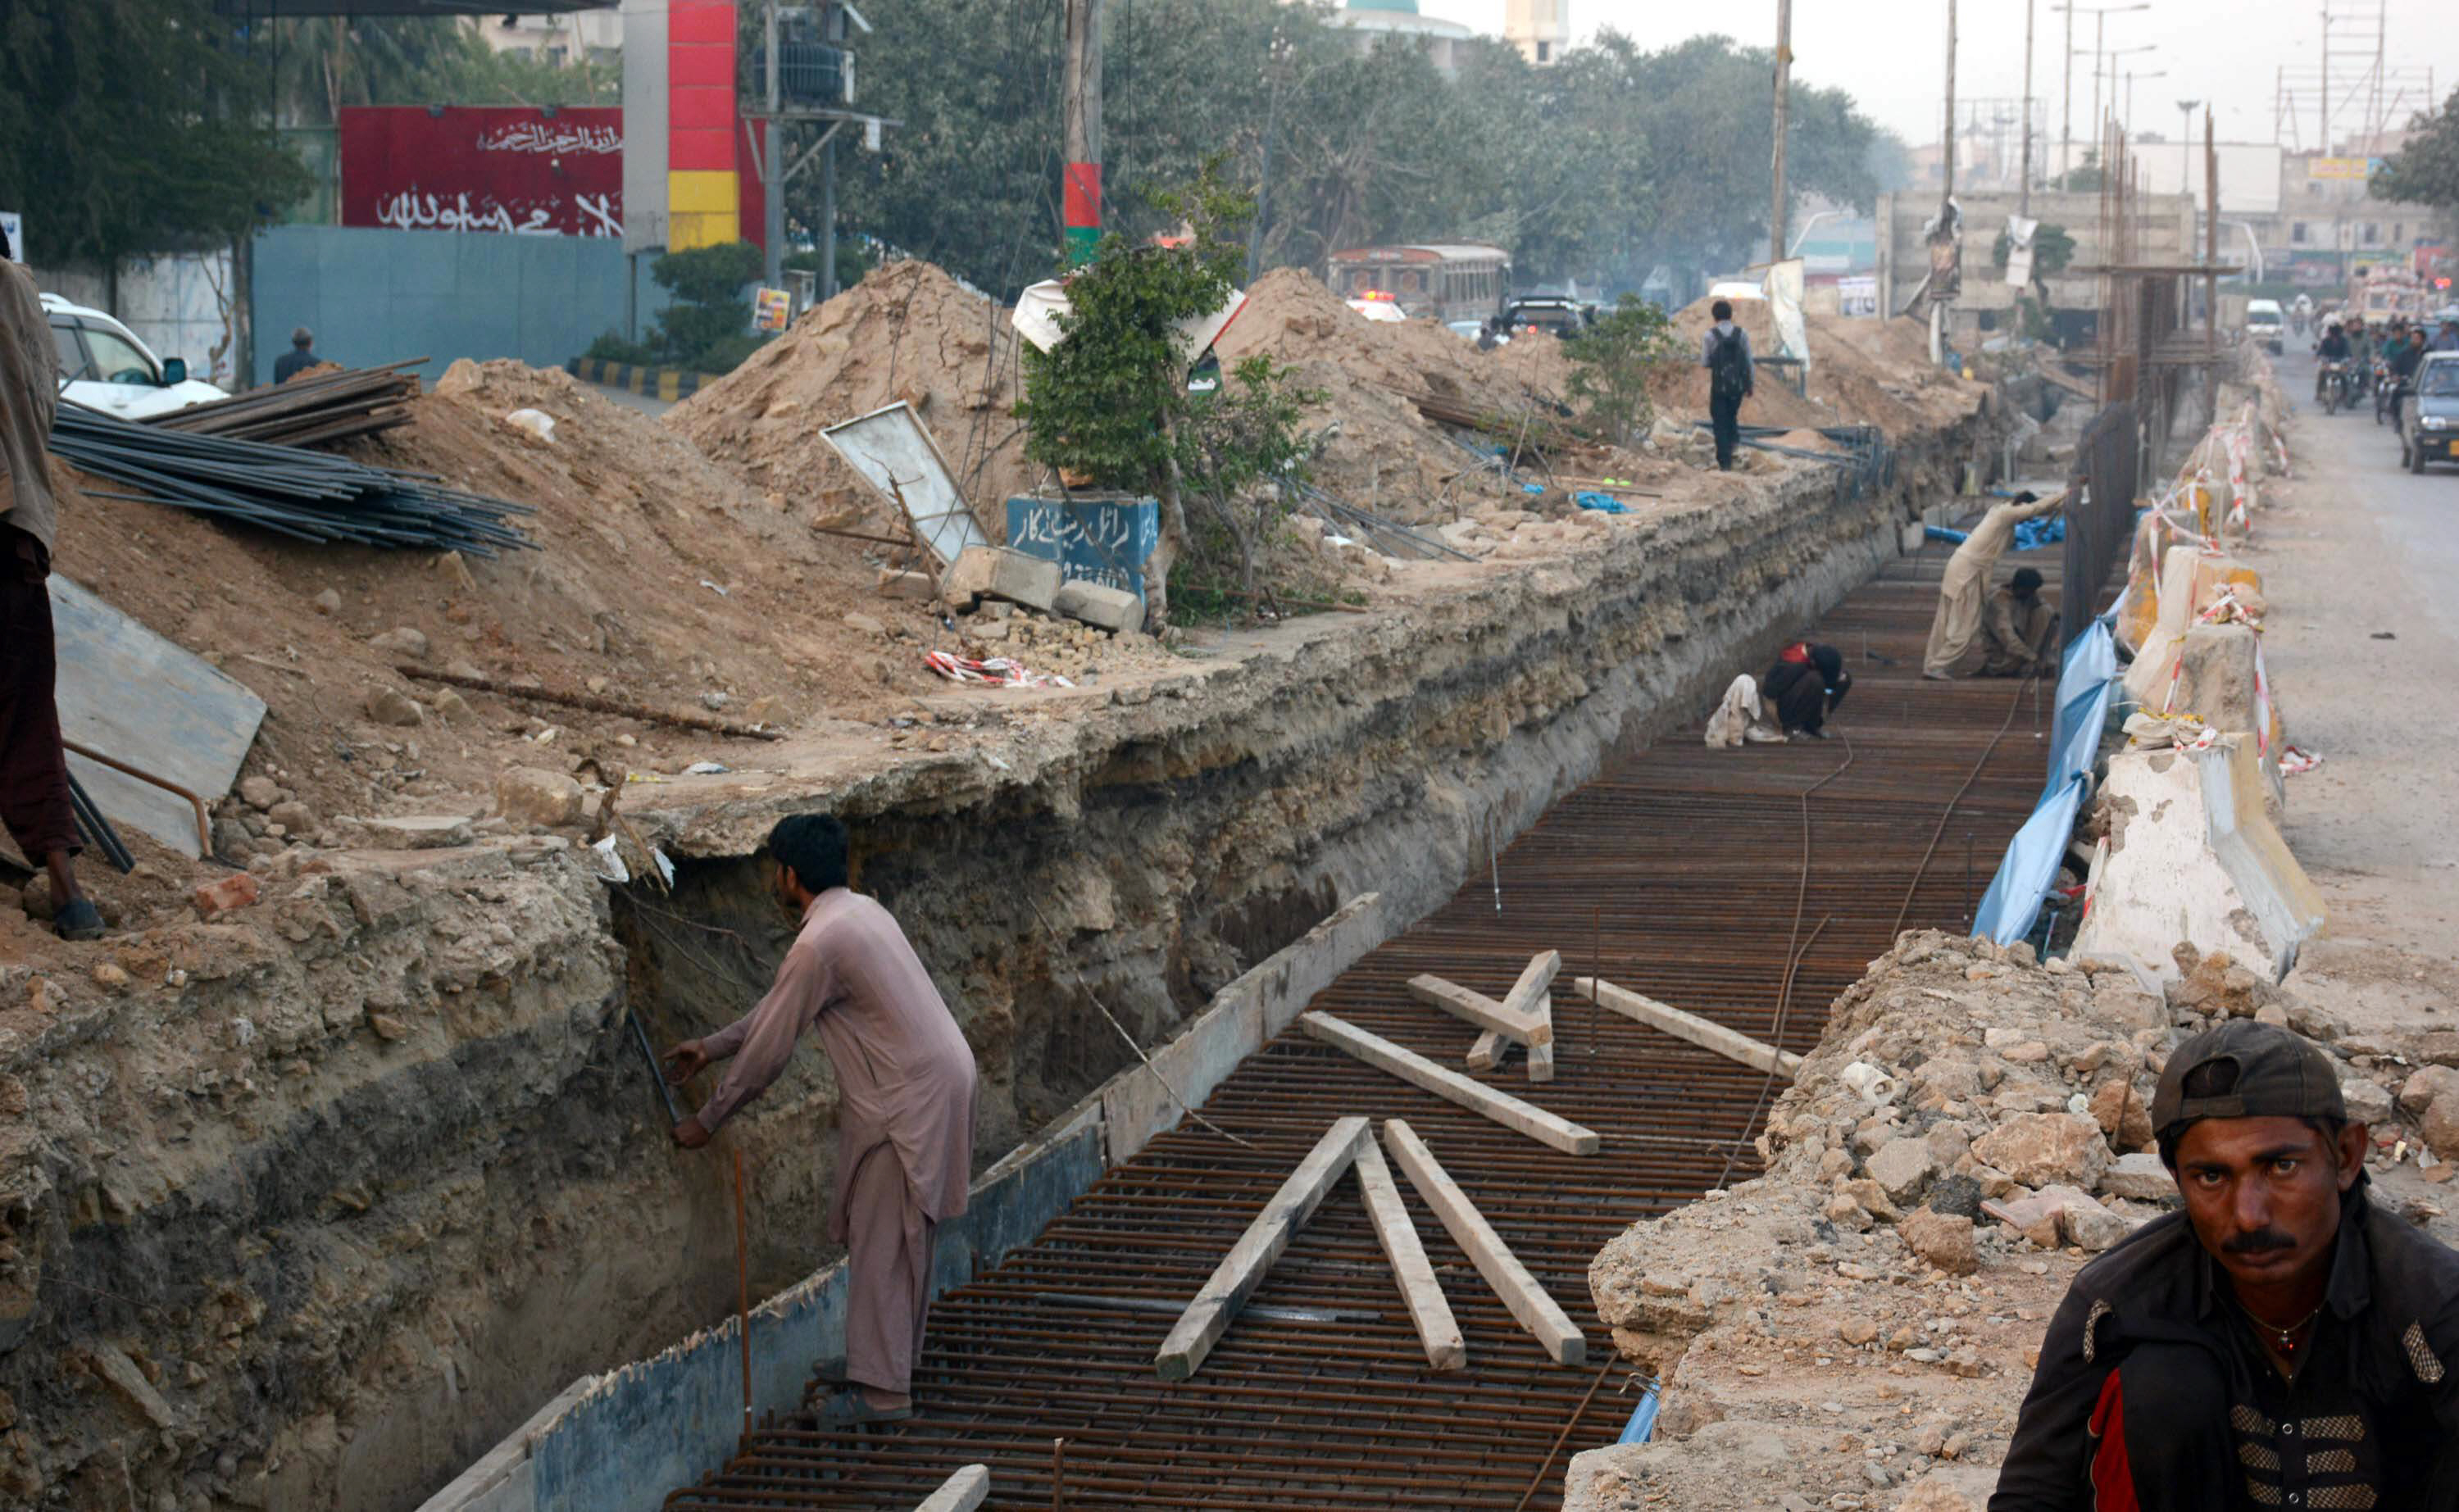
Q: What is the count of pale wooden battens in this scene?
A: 9